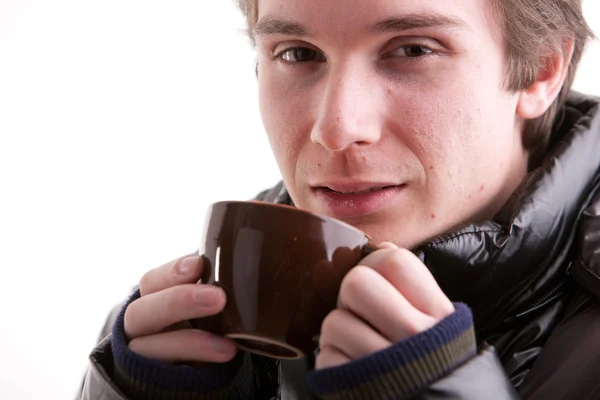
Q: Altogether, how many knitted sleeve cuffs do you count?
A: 2